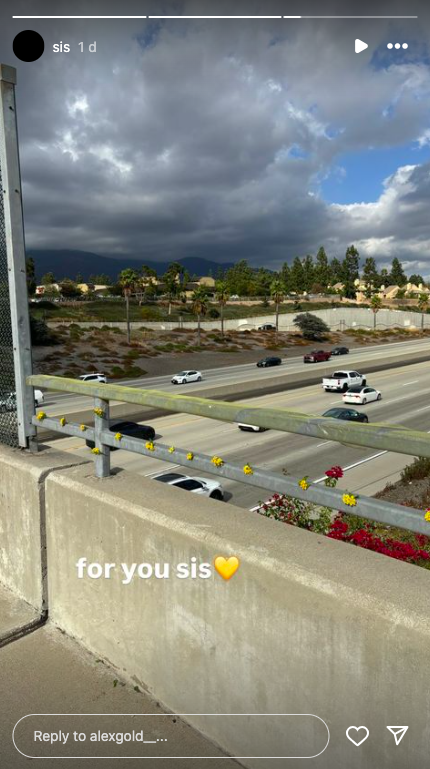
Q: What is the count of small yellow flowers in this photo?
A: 14